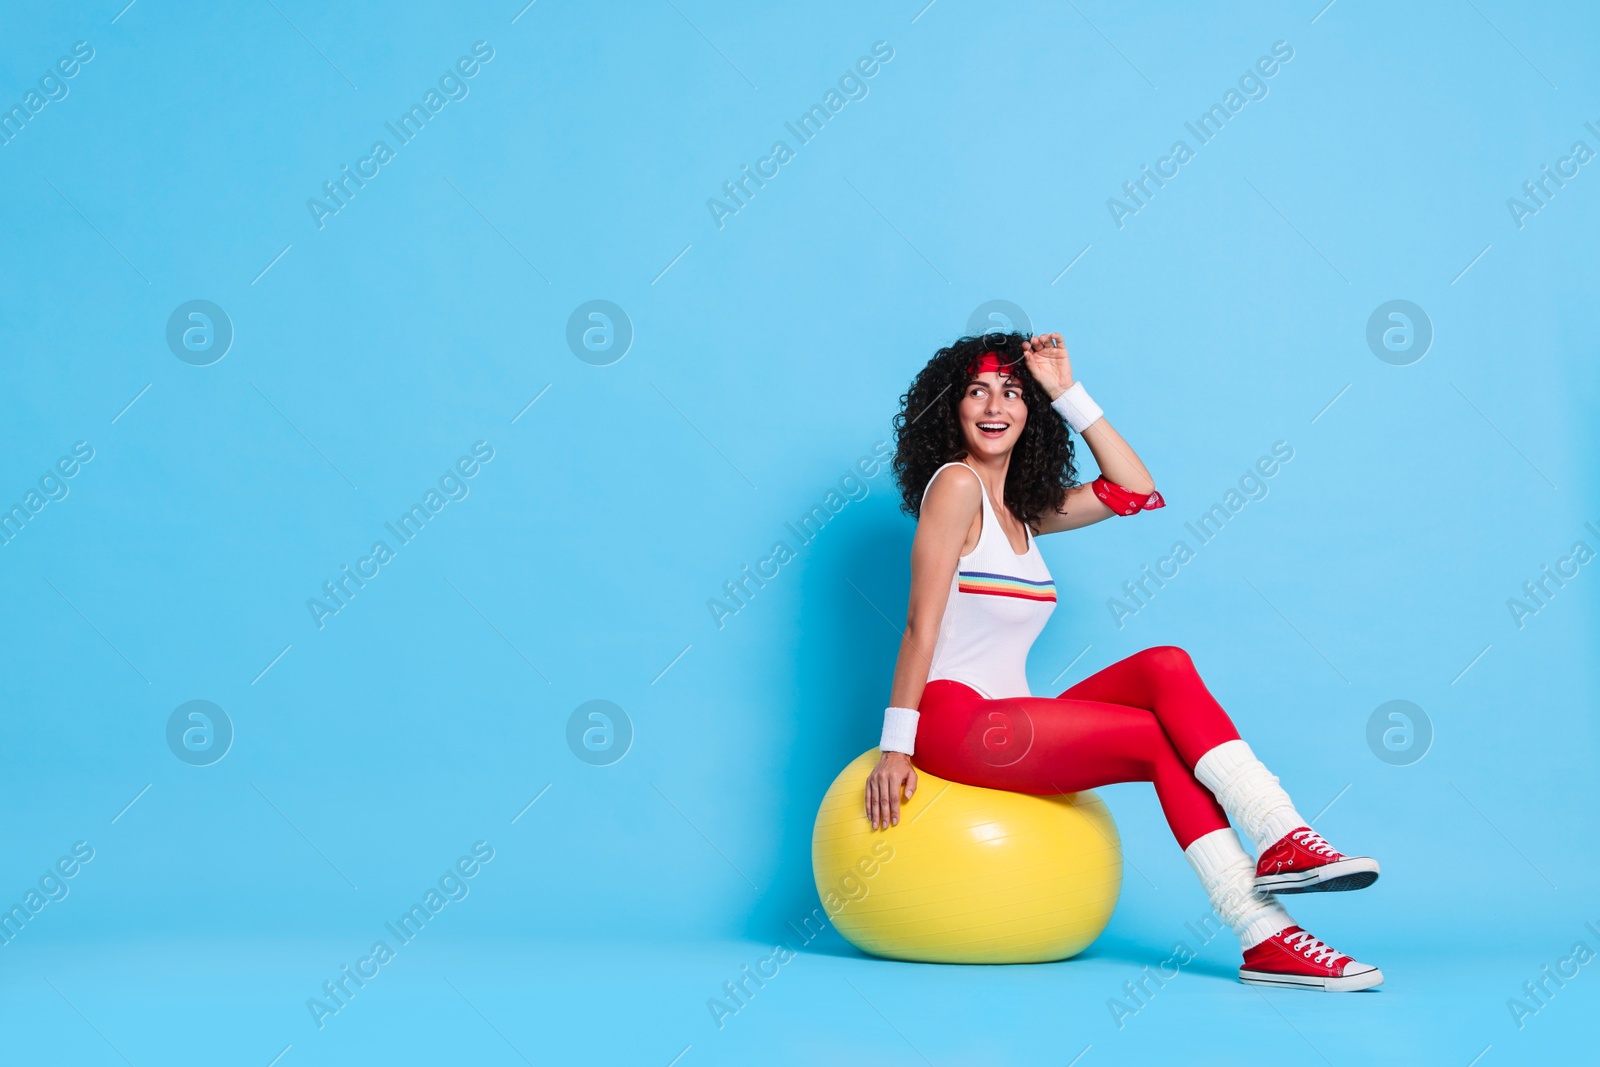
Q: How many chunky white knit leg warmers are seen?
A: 2